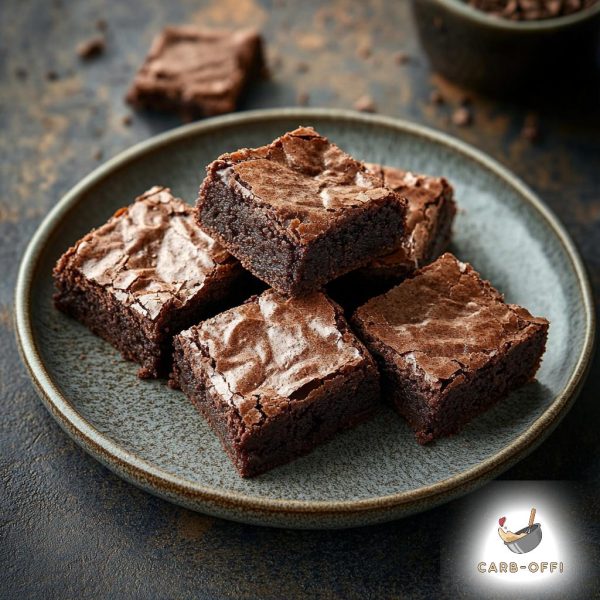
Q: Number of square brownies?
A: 6